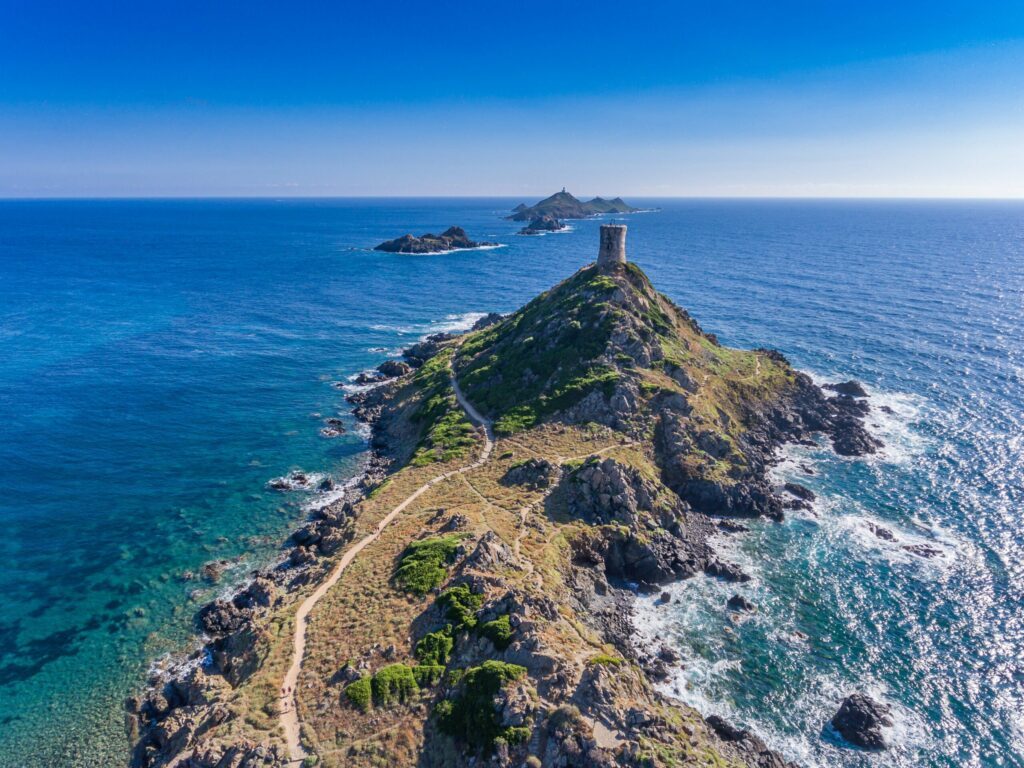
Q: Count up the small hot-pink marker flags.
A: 0